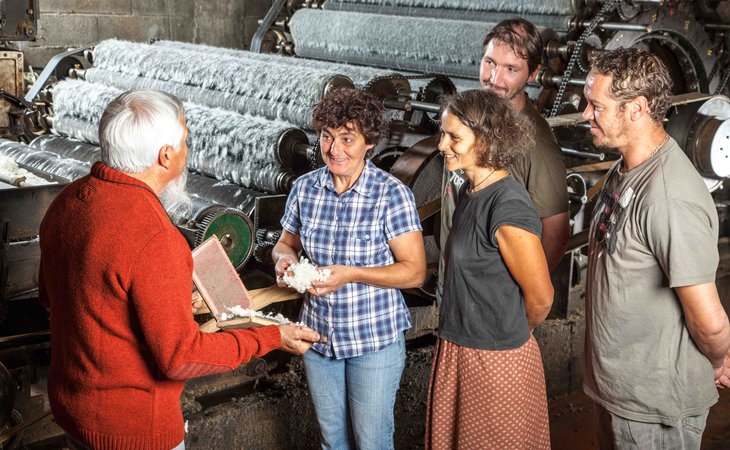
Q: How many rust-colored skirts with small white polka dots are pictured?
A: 1